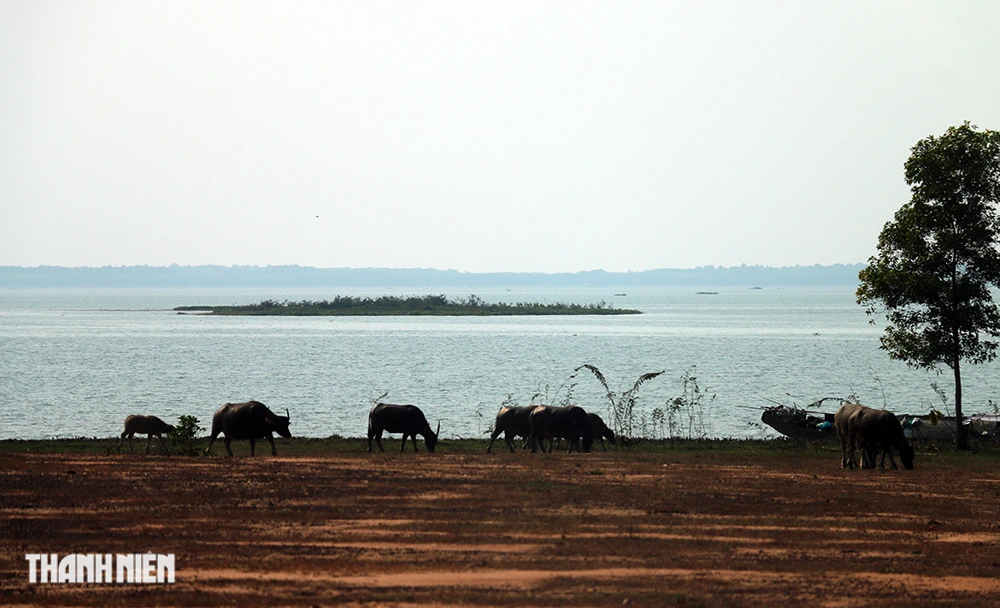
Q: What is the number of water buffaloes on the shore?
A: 8